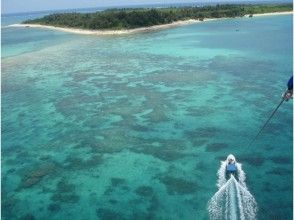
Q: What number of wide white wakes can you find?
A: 1